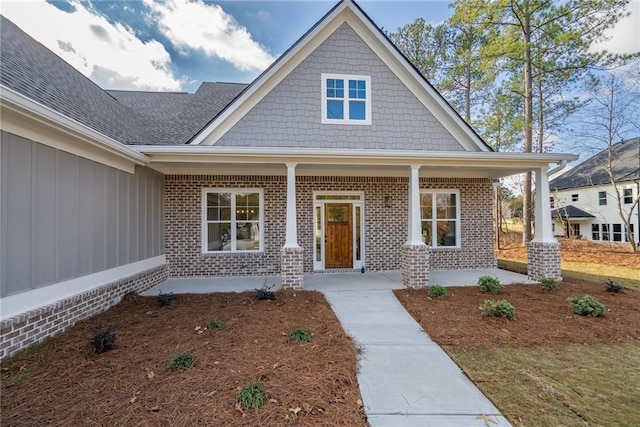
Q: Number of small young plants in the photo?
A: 13